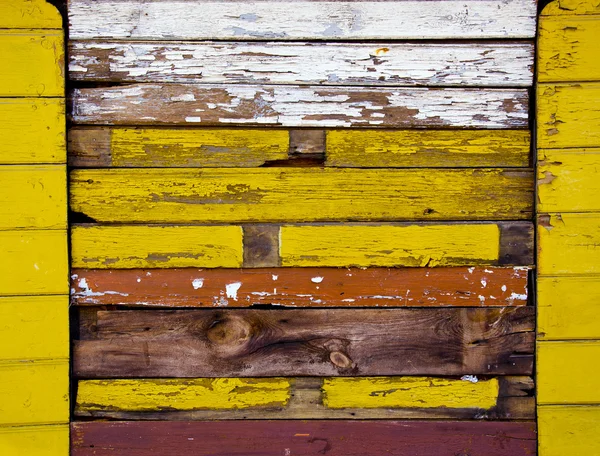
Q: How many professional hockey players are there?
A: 0